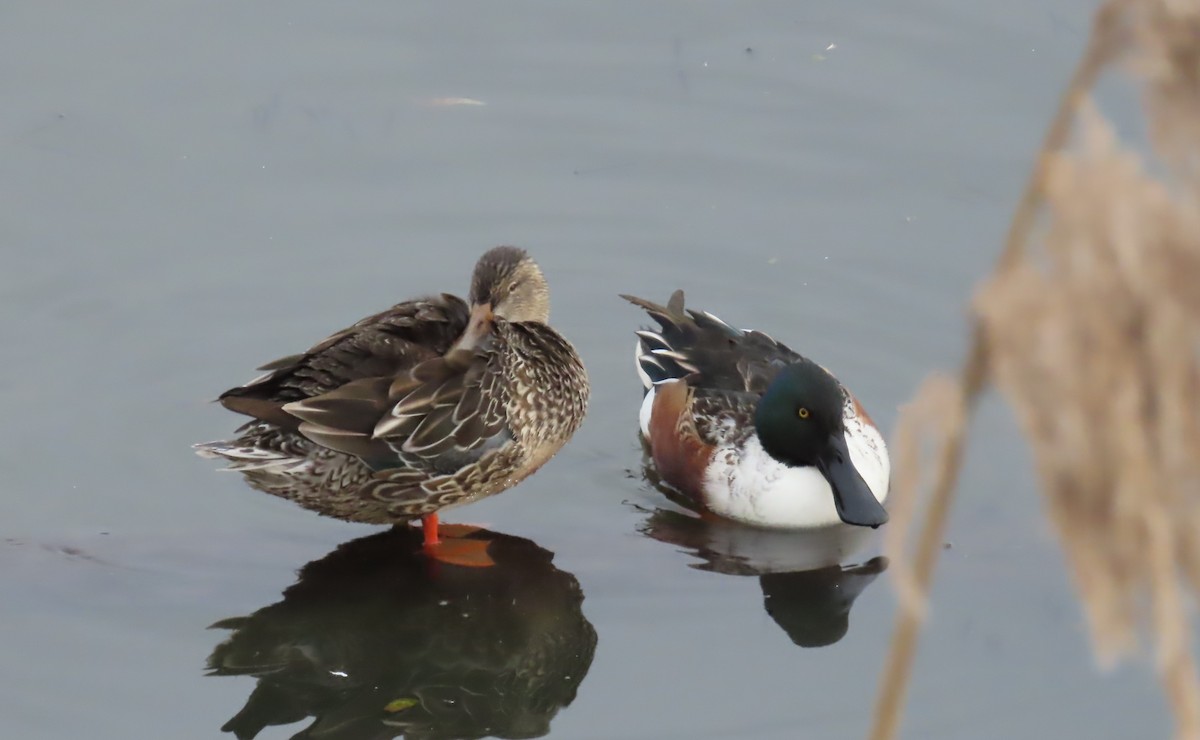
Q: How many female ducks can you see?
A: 1